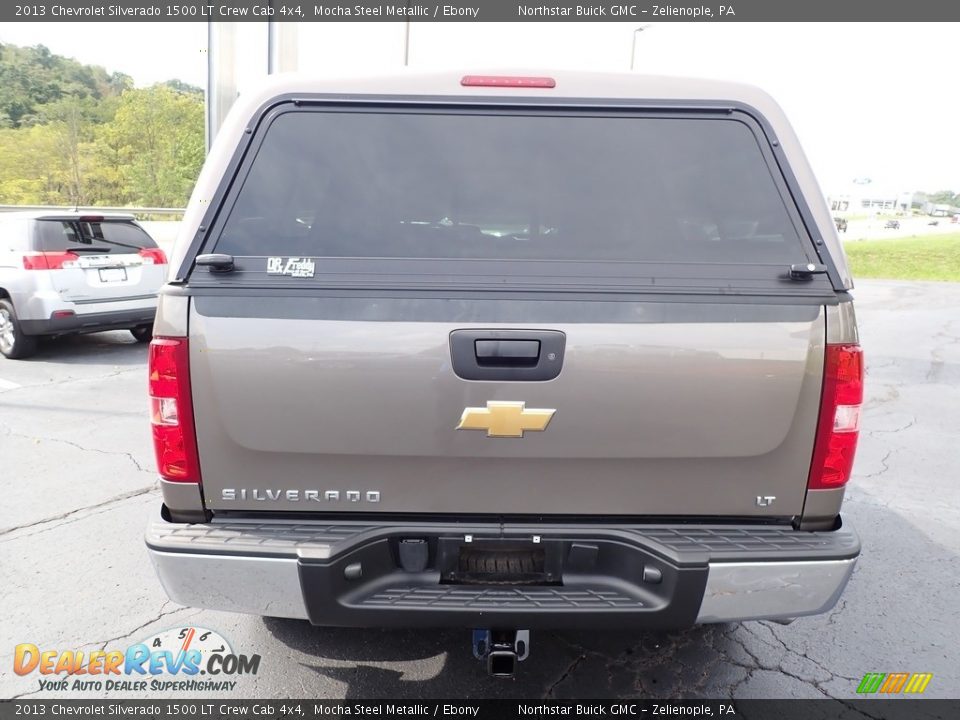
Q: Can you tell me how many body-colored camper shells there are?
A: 1